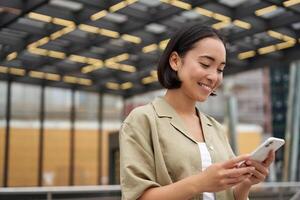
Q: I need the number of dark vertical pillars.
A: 4